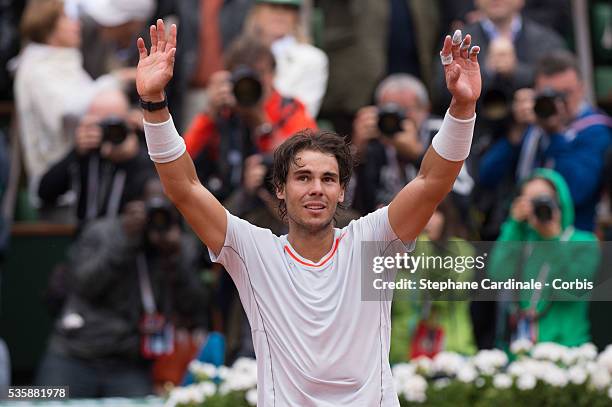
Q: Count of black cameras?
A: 6